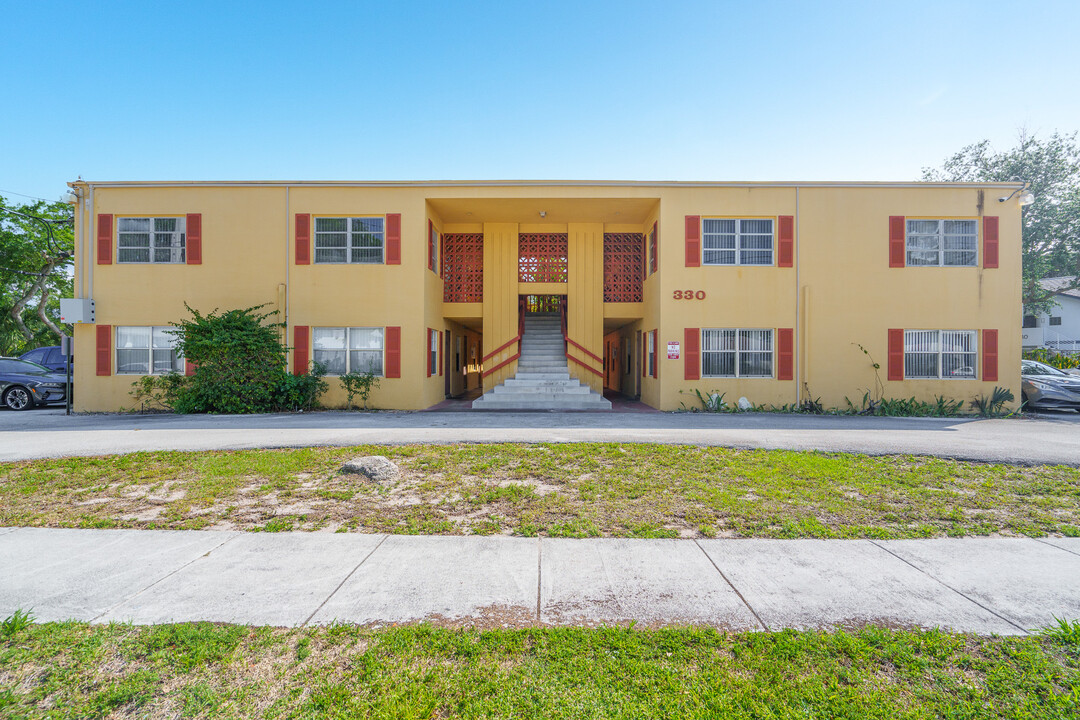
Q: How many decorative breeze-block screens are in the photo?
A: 3